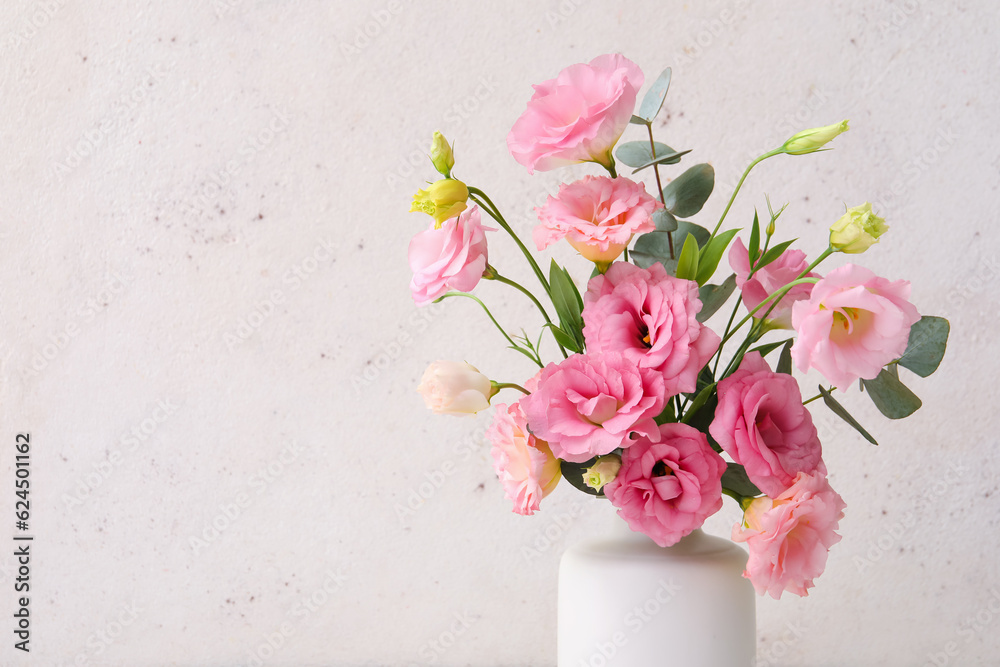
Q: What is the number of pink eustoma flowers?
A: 11